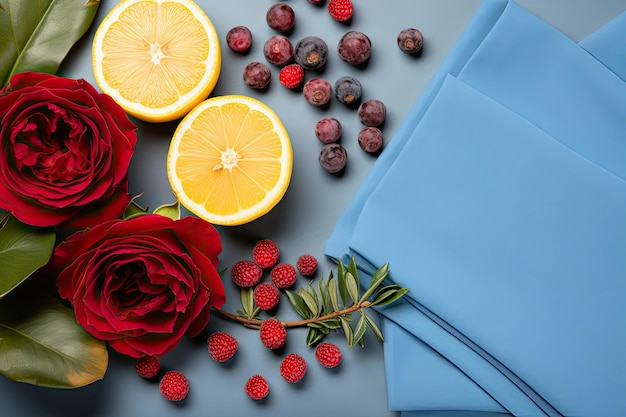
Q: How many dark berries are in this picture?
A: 13